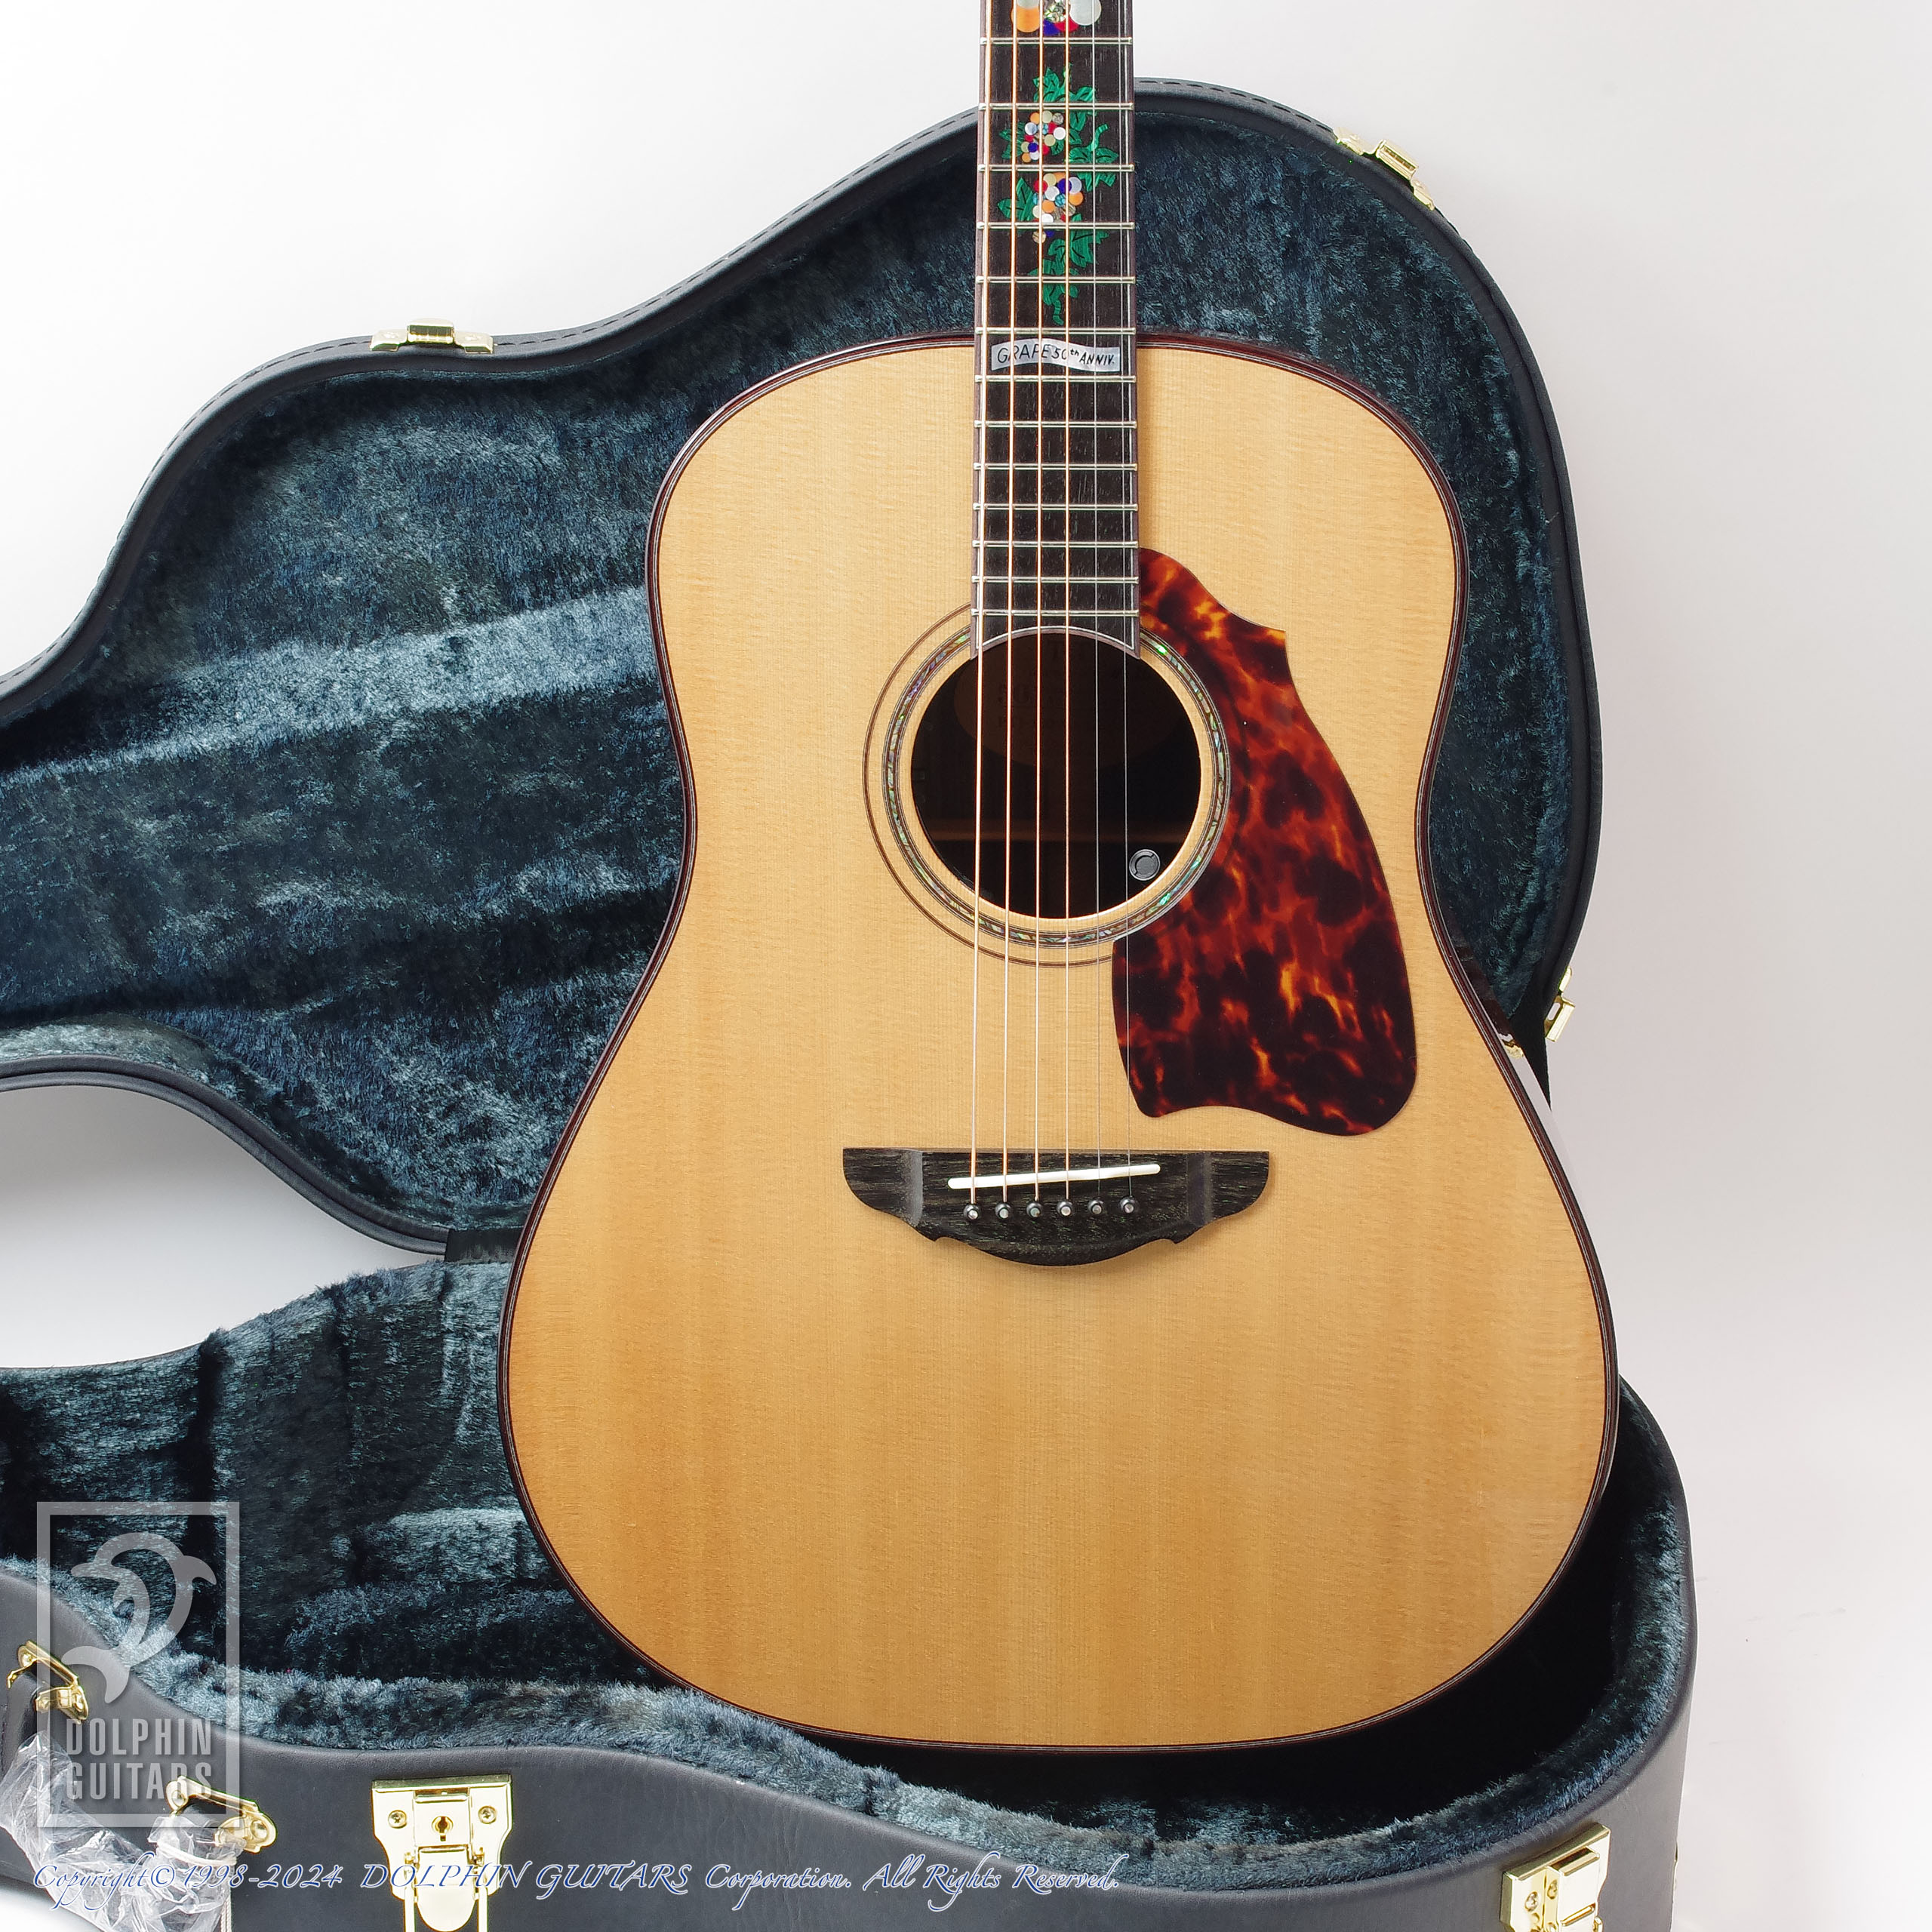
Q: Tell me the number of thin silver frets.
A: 13